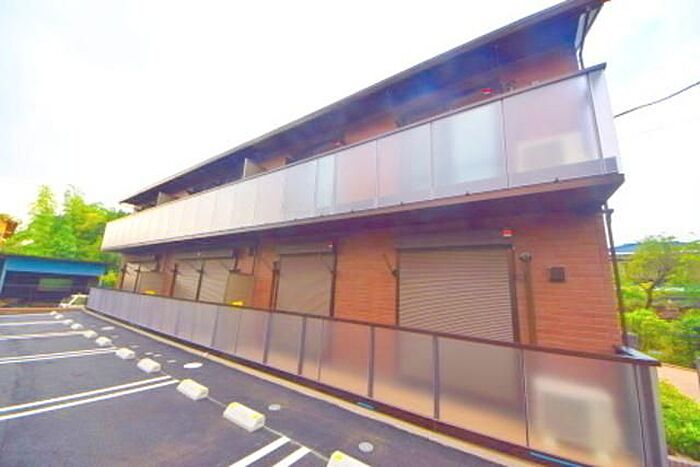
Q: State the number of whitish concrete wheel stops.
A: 11